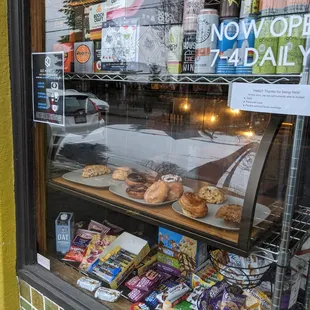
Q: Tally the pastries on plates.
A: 11